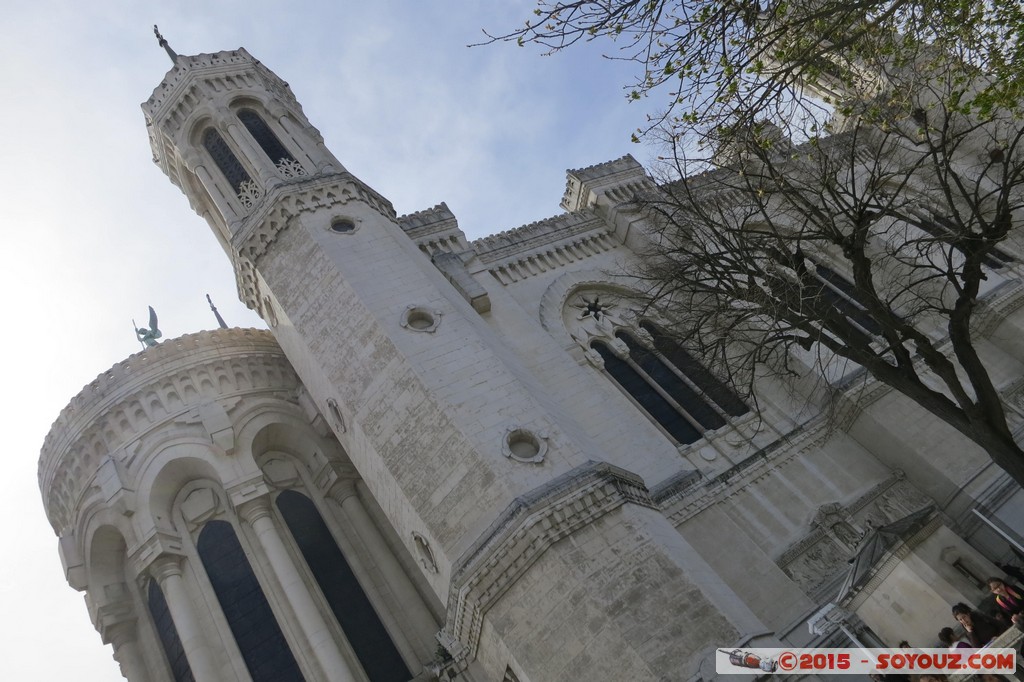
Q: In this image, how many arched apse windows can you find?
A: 3